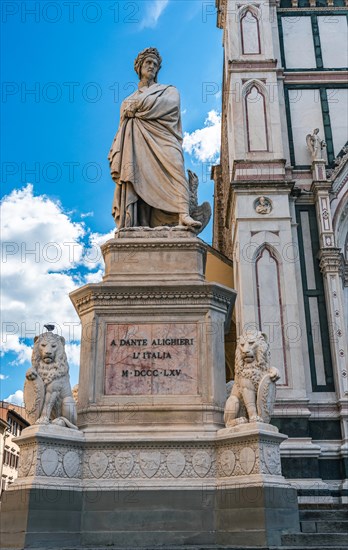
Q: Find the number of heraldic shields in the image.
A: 13